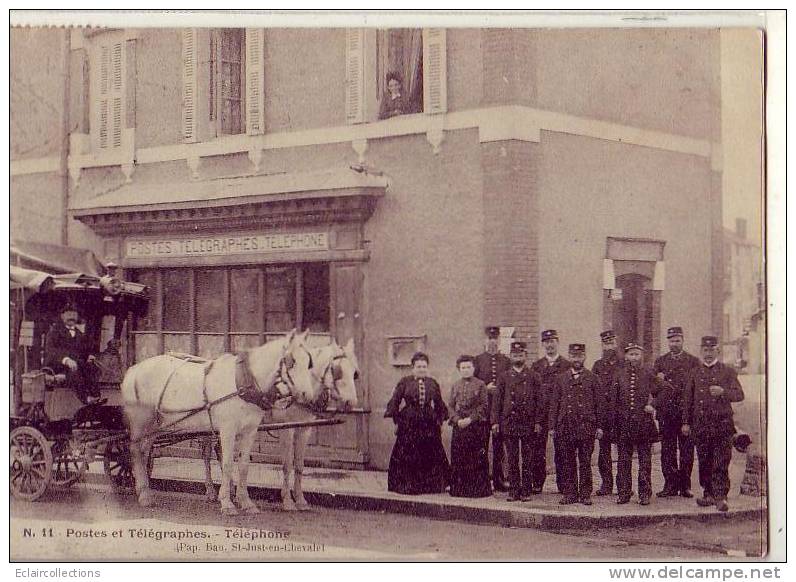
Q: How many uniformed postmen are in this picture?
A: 8